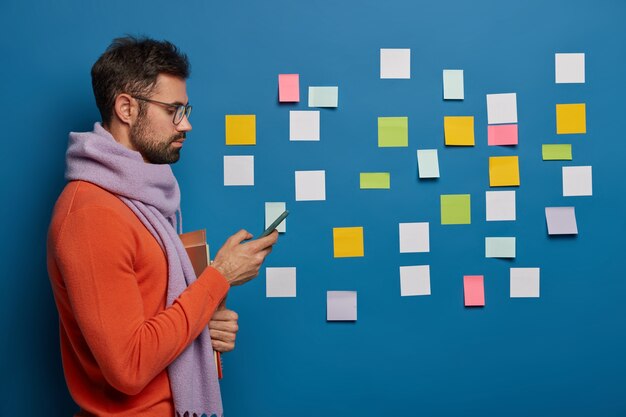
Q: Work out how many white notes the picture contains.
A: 12